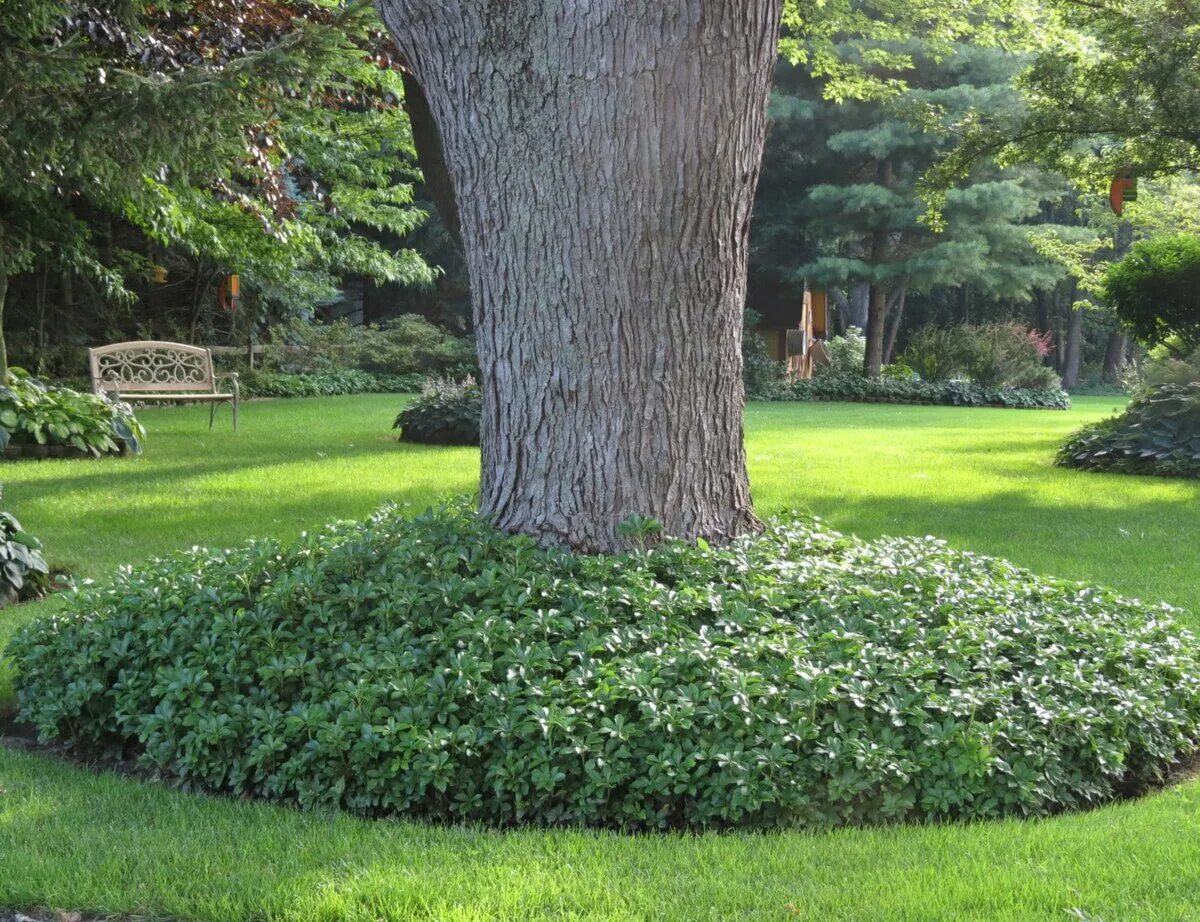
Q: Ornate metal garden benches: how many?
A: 1